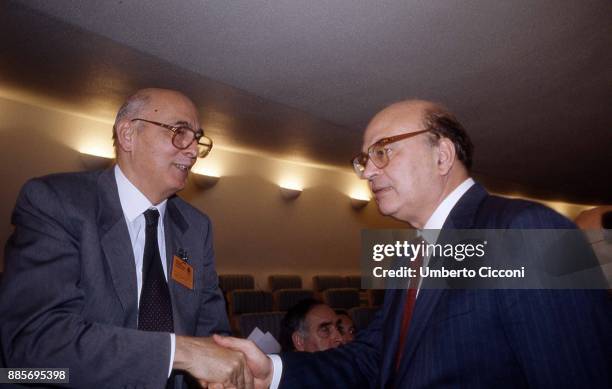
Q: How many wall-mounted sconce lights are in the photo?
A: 4